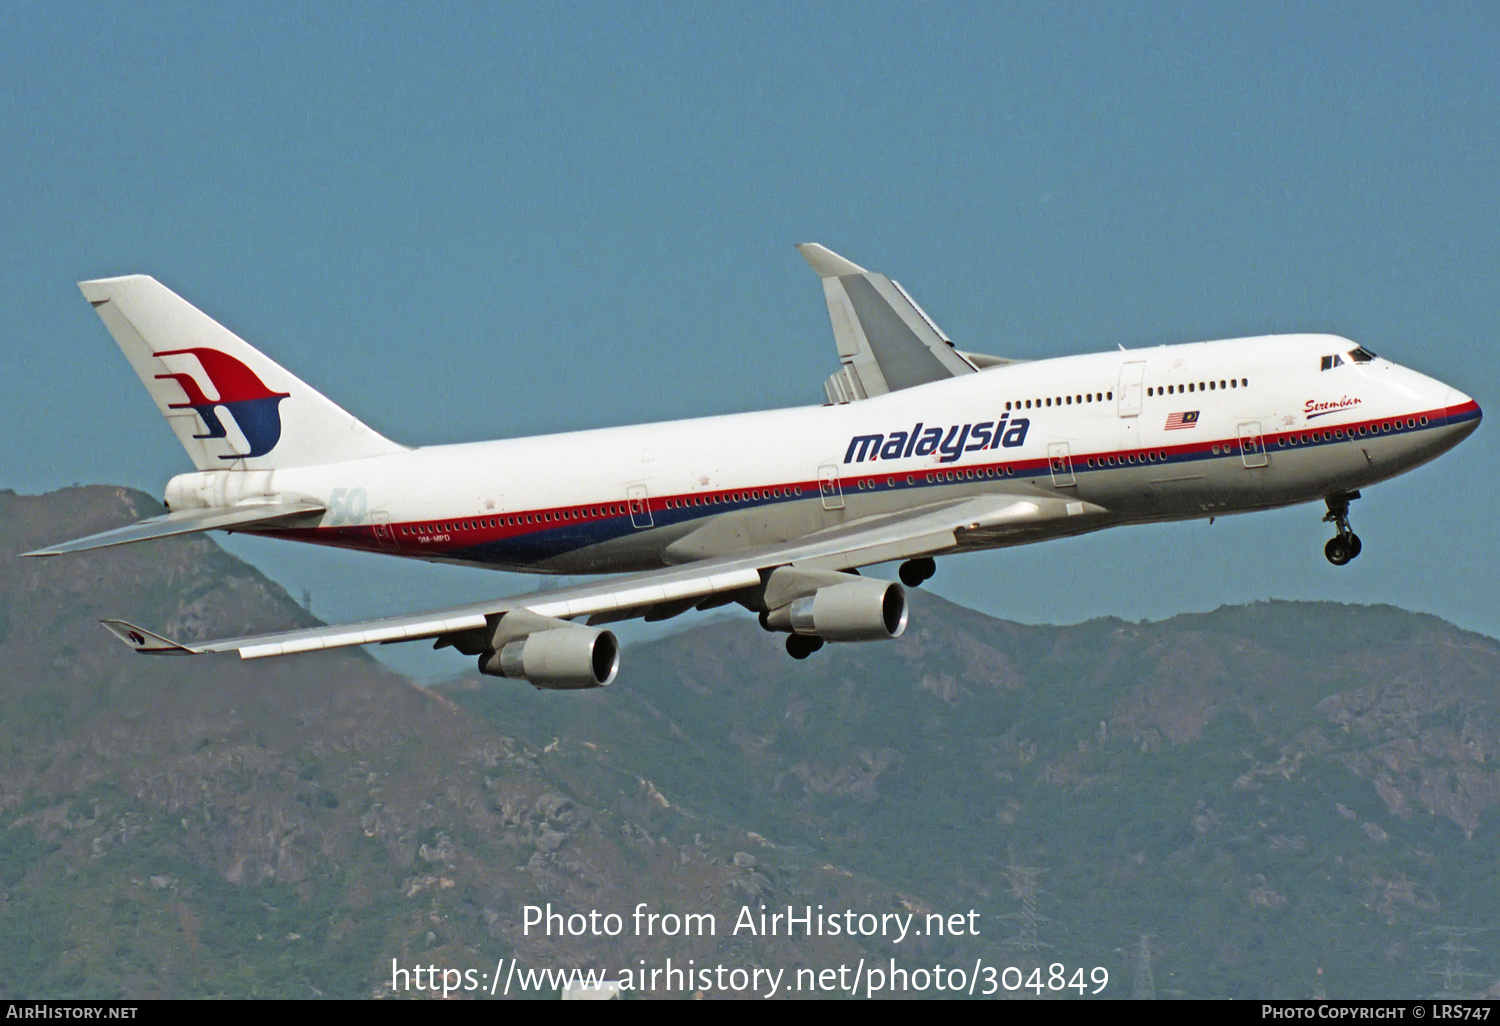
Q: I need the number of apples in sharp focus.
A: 0